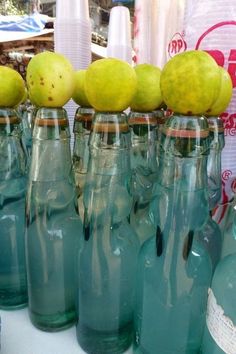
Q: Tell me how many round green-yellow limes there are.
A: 7